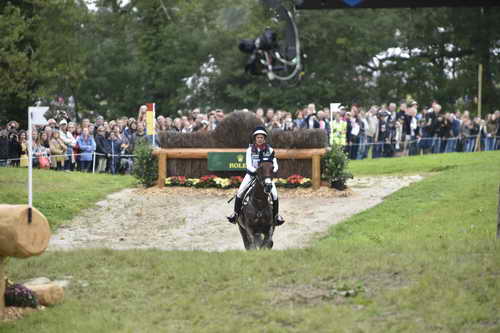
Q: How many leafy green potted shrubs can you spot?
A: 2